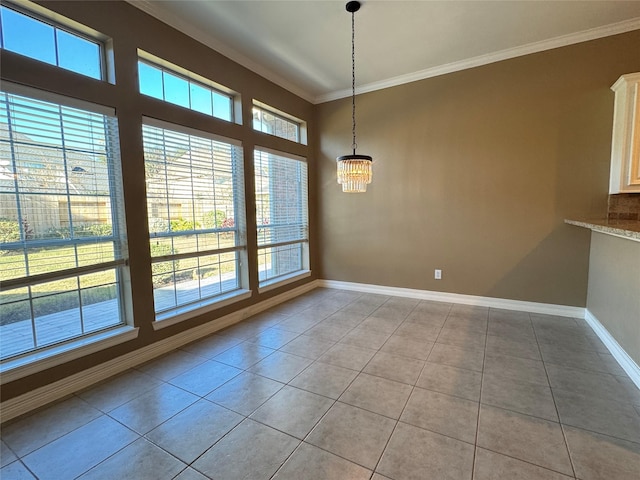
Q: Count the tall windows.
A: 3